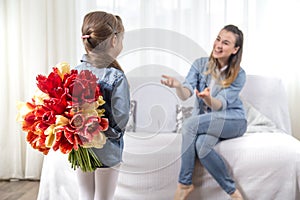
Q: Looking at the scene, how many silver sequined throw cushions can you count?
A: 2